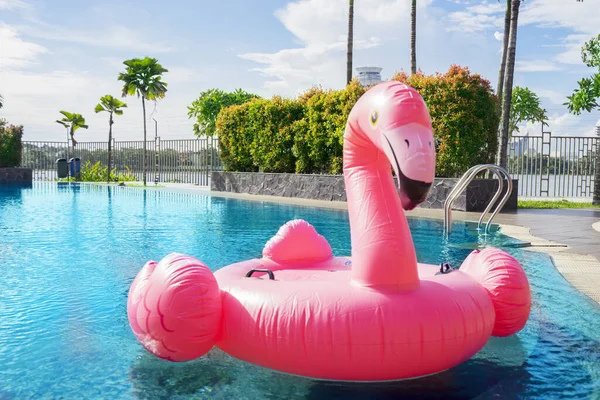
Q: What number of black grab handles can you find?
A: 2